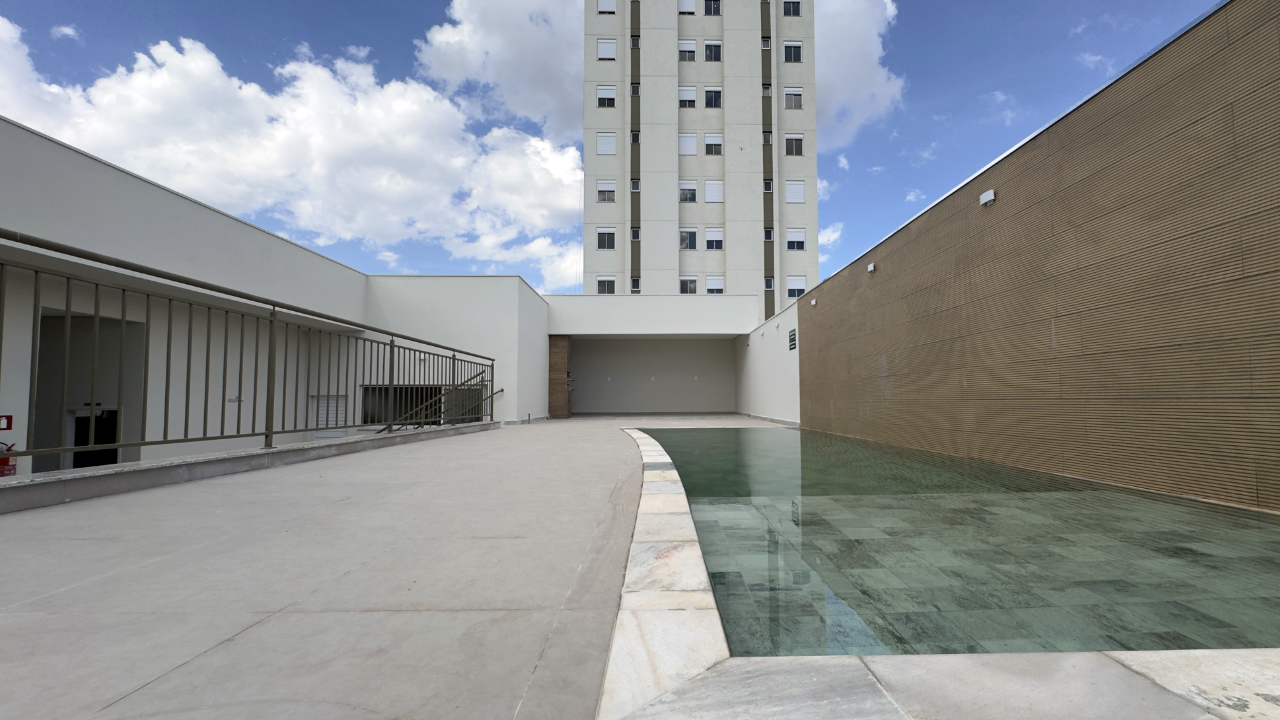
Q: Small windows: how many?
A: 12